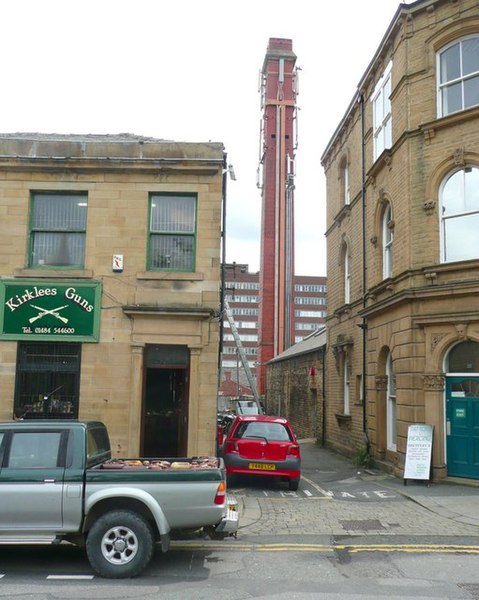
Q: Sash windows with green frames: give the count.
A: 2